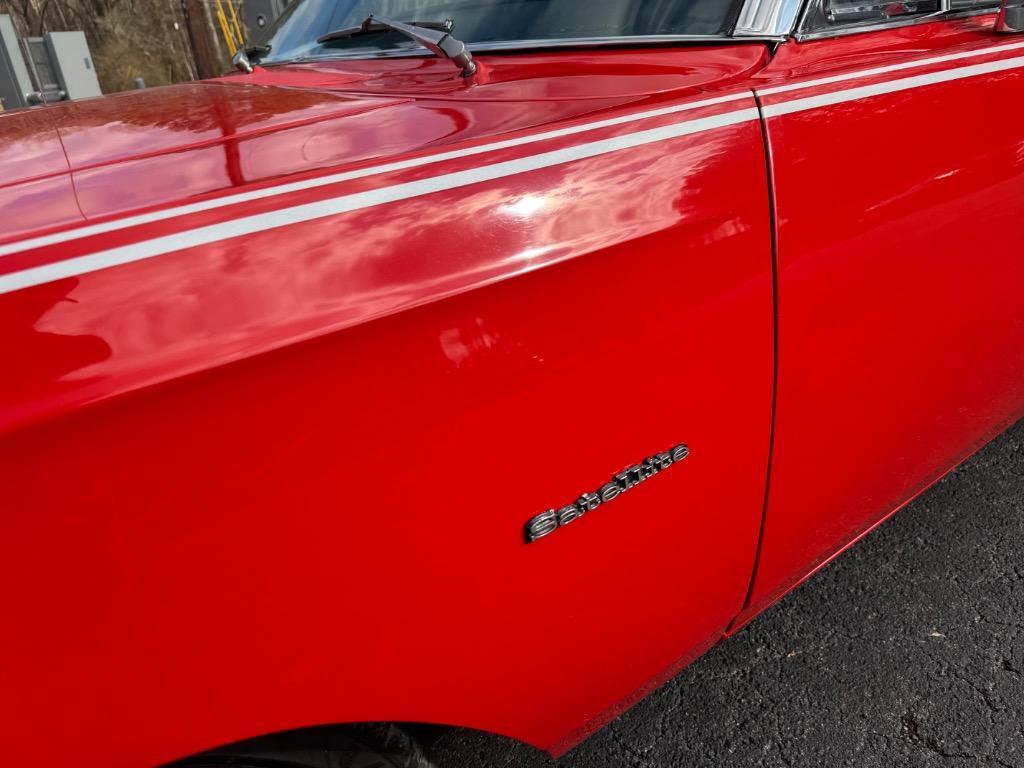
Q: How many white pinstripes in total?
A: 2